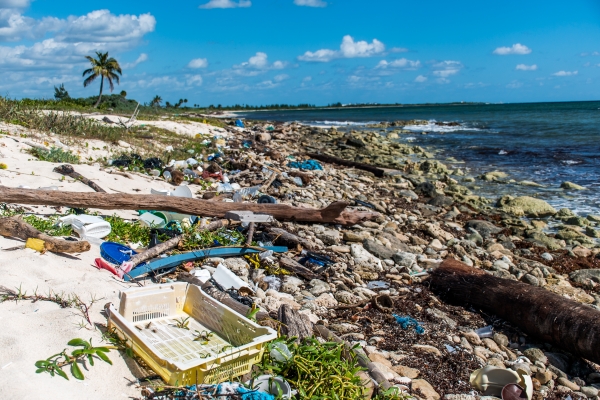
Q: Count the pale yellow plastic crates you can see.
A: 1